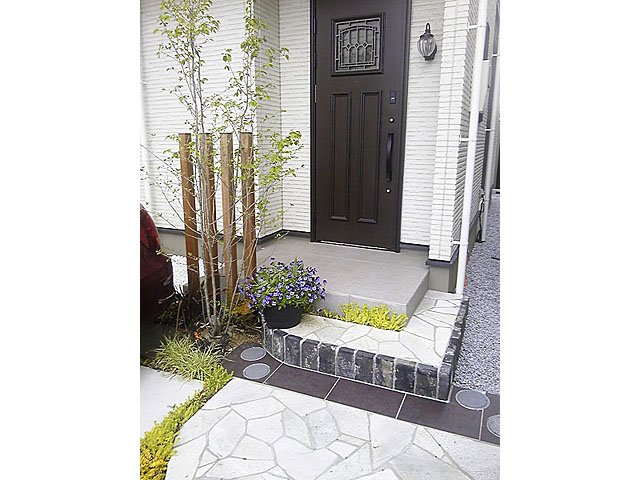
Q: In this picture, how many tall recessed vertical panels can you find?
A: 2